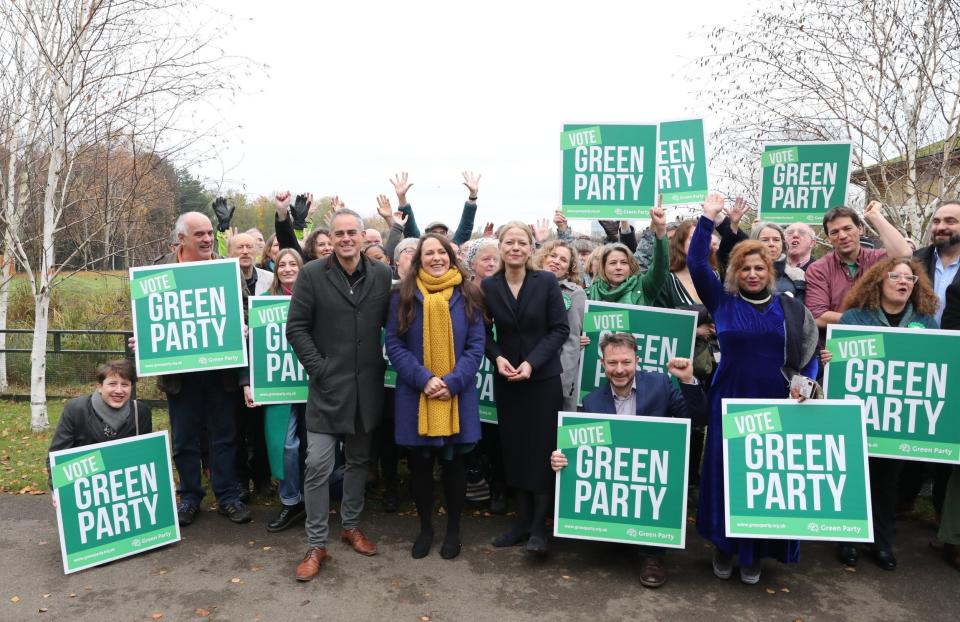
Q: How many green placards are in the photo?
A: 12